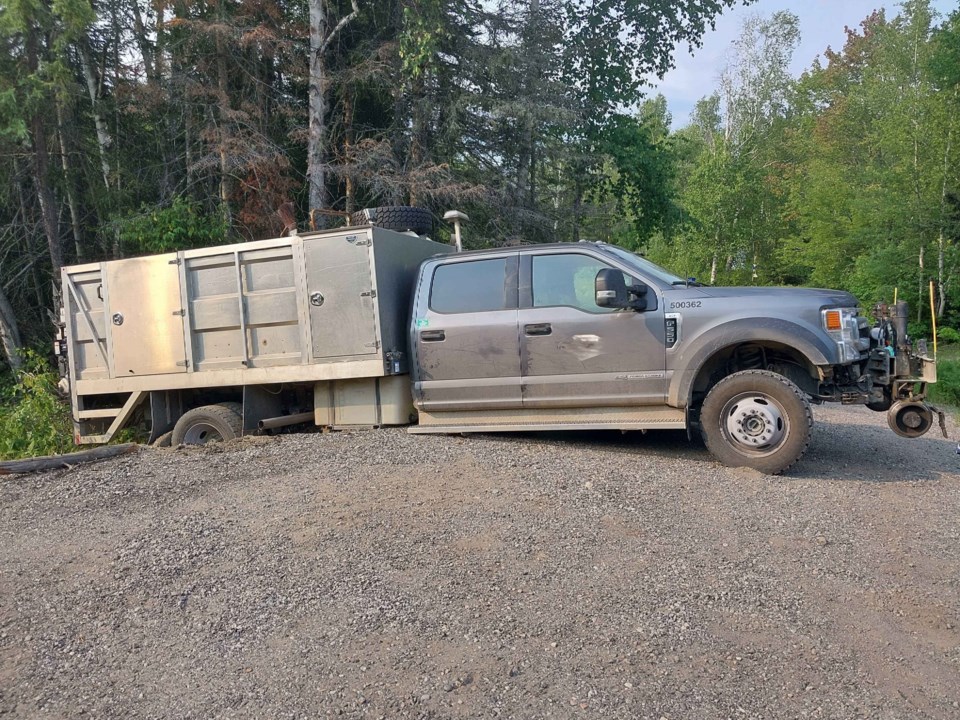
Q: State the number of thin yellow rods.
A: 2